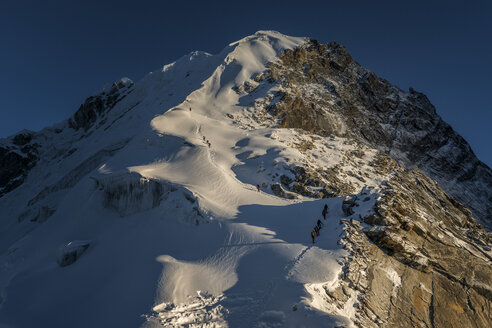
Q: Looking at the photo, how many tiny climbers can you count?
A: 10